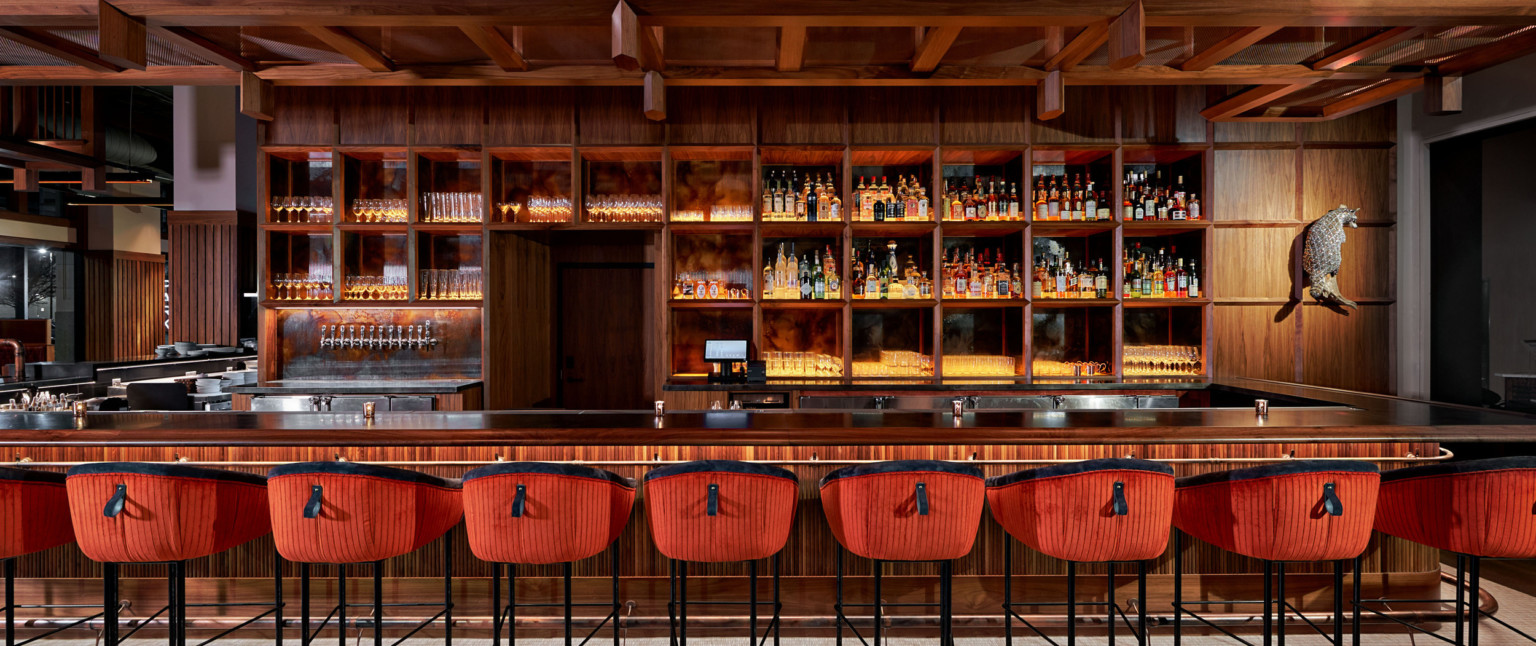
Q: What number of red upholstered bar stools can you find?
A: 9